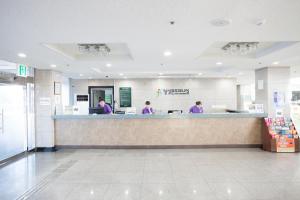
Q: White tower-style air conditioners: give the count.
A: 1